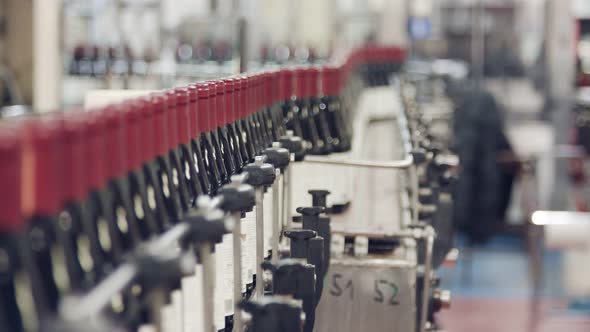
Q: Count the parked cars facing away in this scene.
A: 0